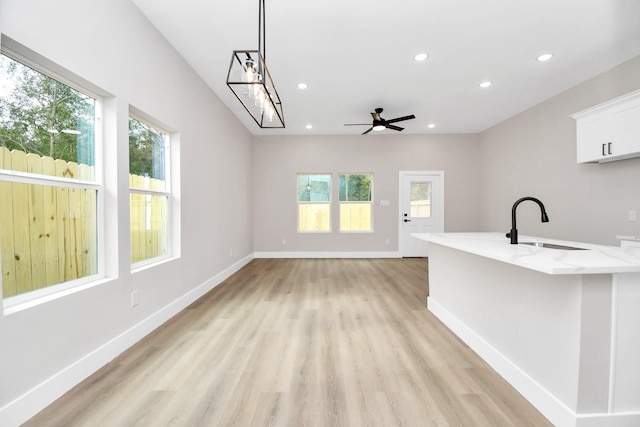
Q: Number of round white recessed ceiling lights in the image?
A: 6